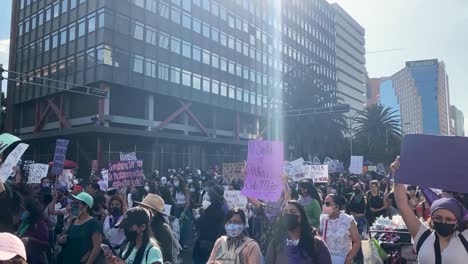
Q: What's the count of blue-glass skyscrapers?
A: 1